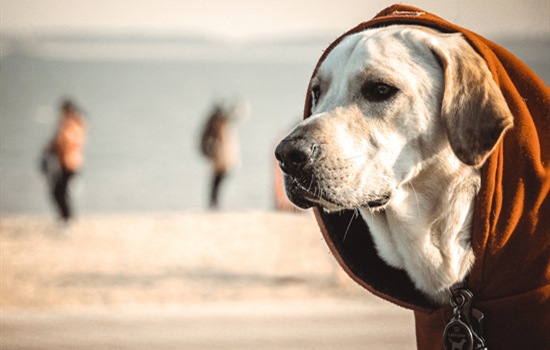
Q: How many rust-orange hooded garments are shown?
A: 1